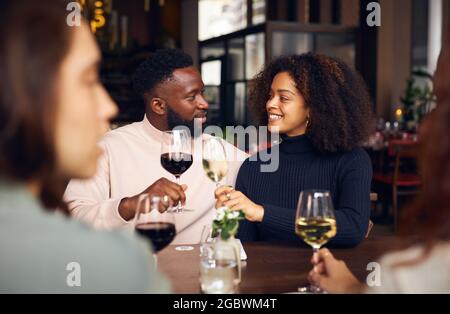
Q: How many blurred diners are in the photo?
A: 2